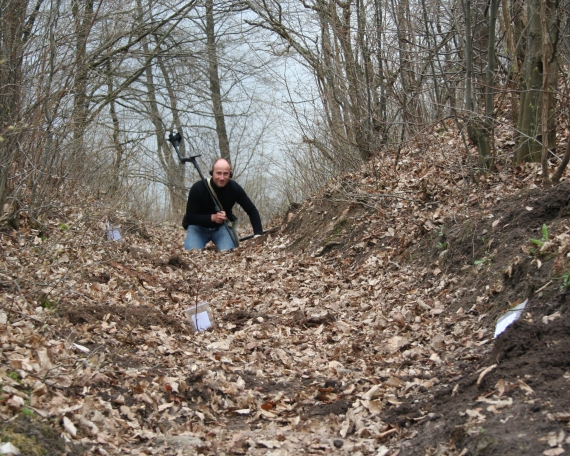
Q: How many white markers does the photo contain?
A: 3